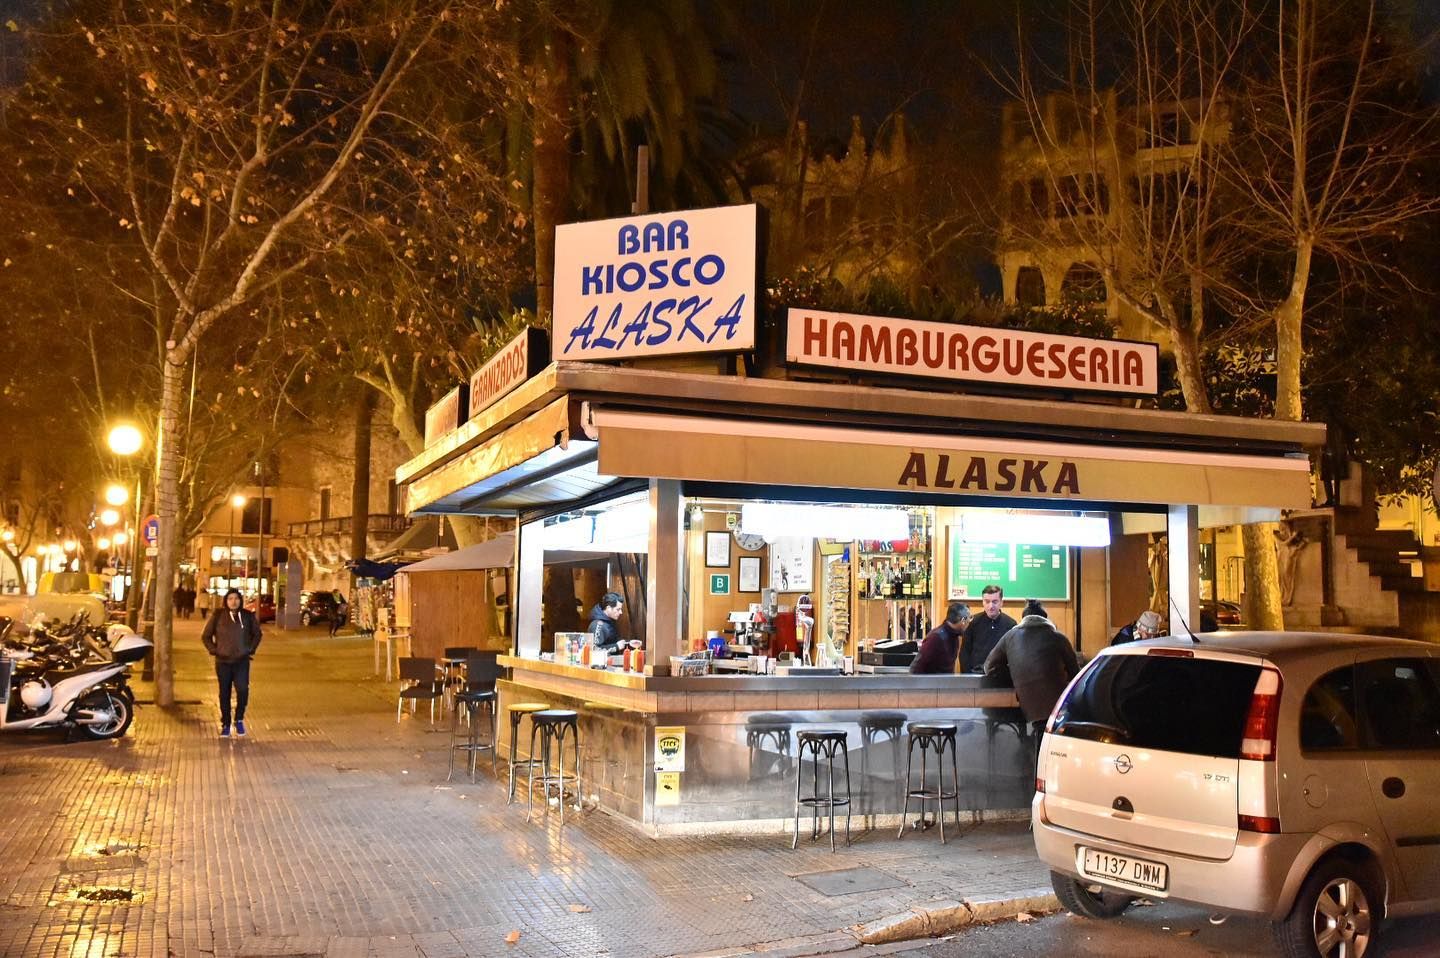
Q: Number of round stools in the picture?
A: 5